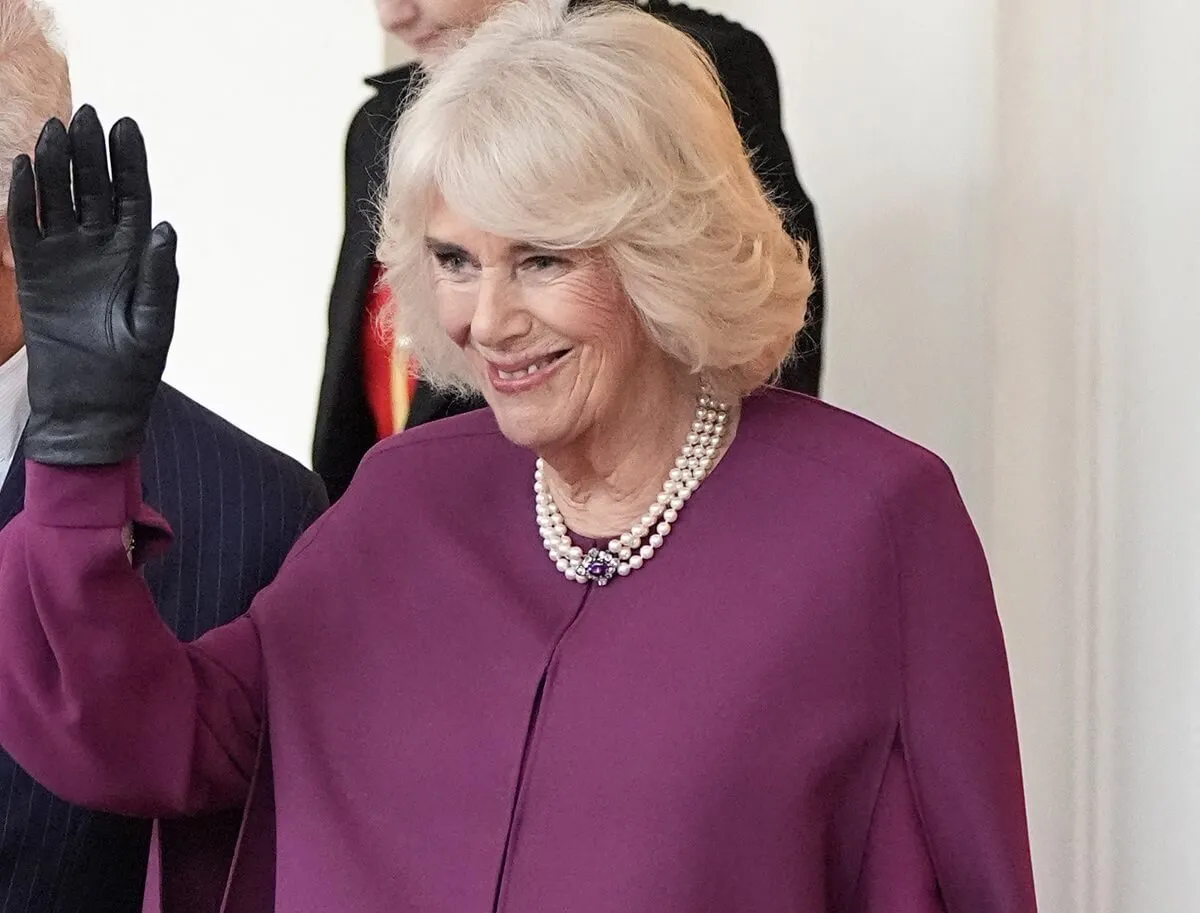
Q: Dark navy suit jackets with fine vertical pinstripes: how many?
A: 1